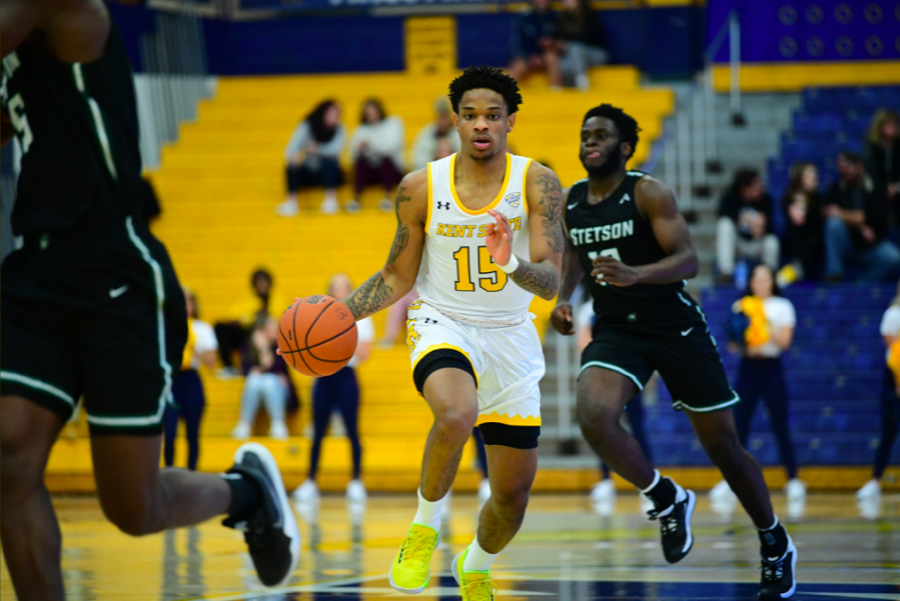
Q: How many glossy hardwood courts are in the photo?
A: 1